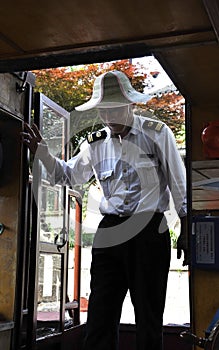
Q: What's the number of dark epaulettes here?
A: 2